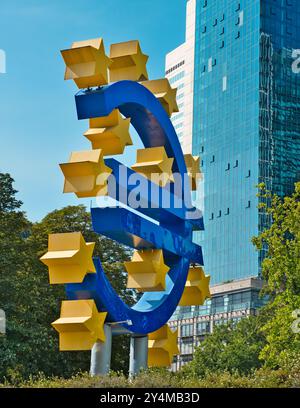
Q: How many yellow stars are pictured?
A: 12